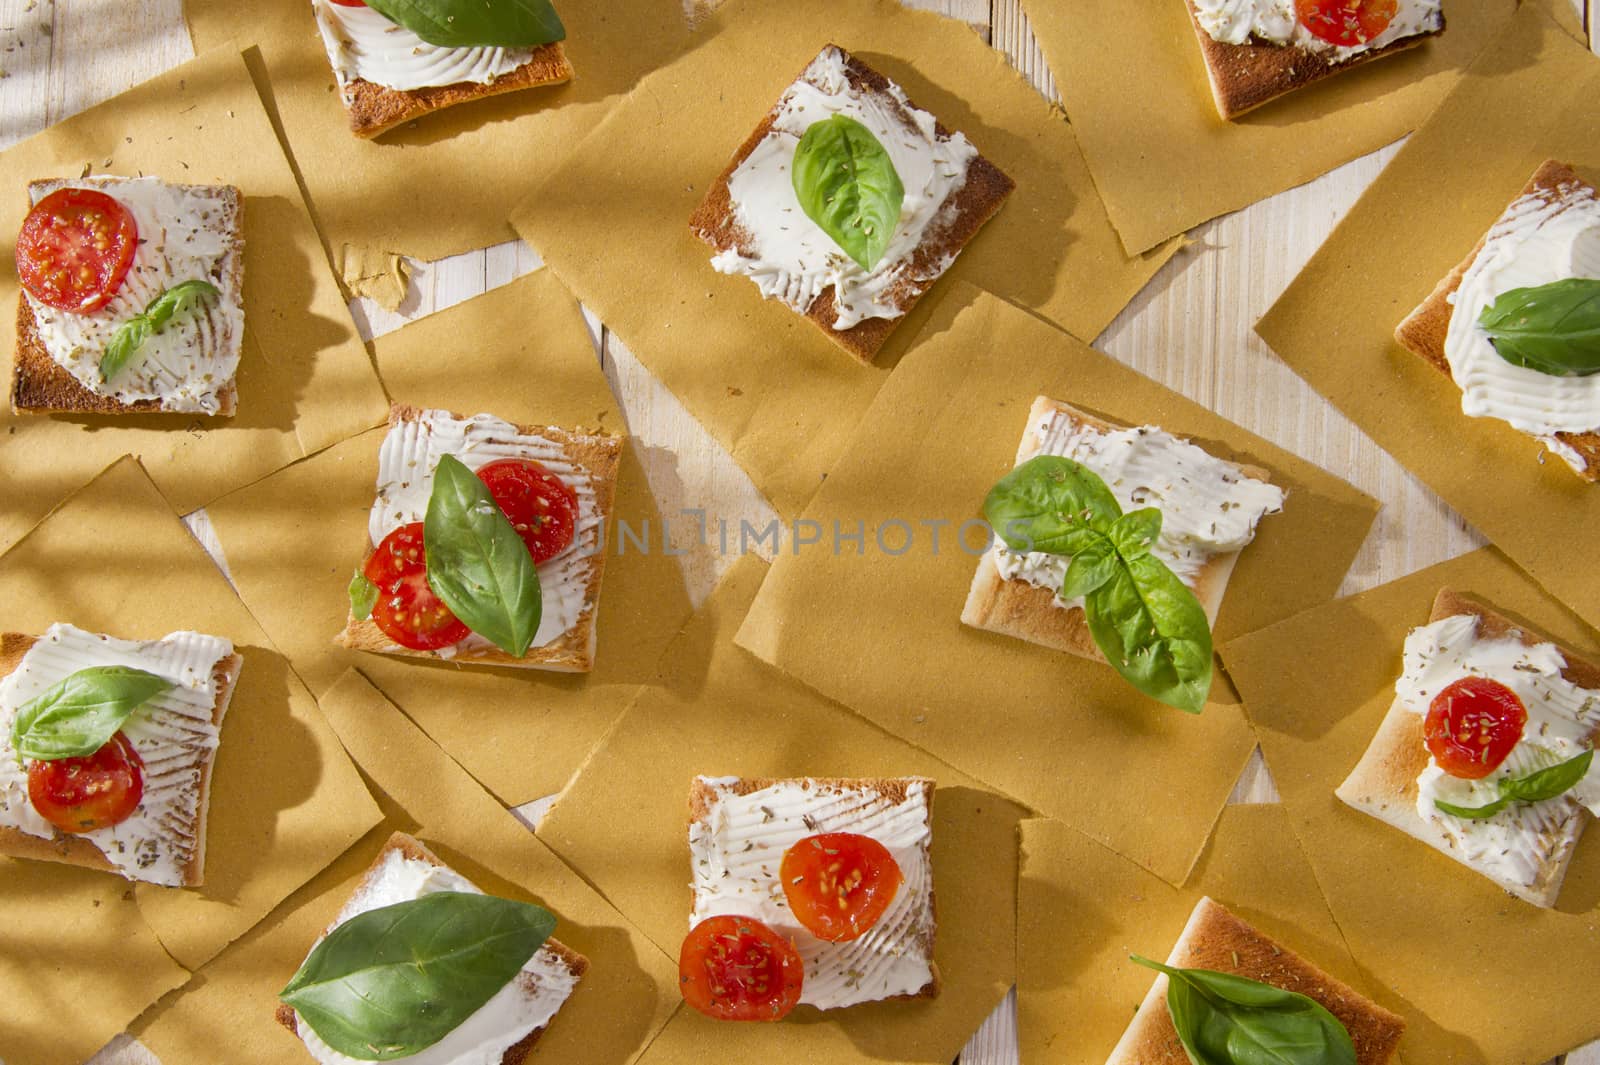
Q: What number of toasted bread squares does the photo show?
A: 12